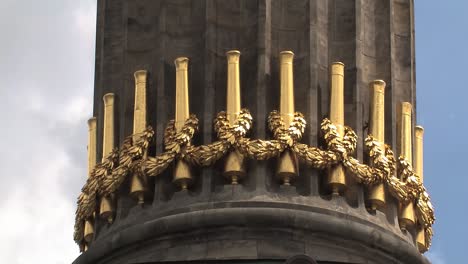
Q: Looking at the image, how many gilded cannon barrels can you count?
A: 10